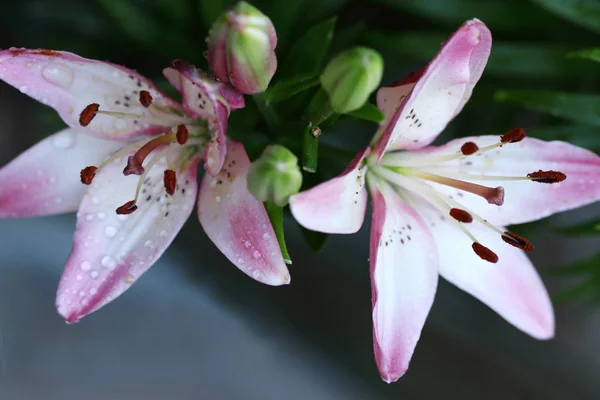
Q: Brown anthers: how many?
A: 12